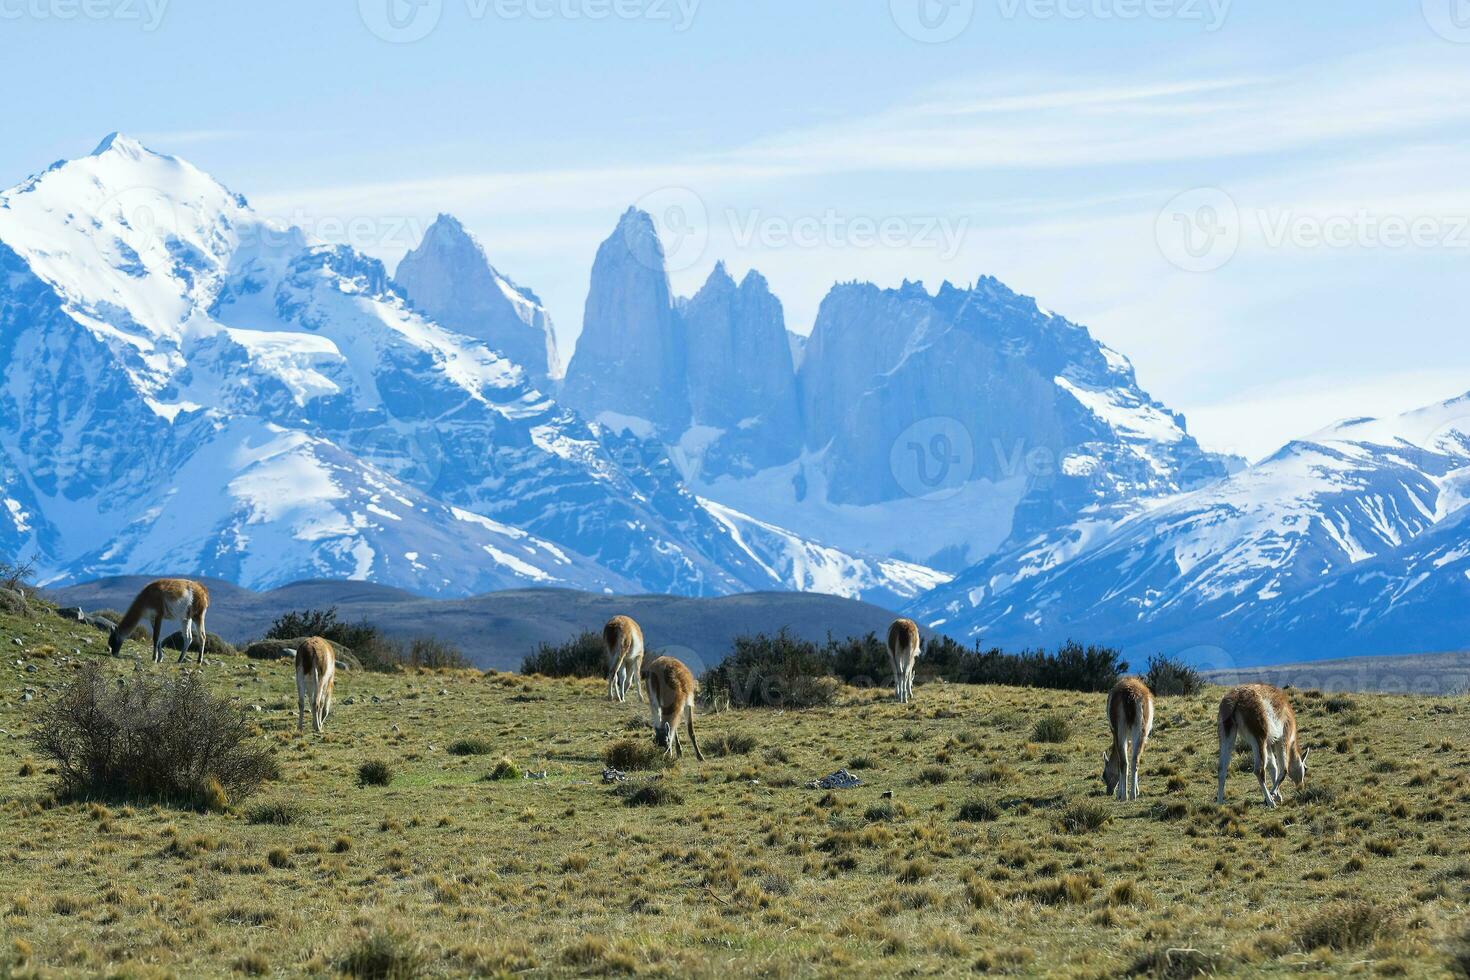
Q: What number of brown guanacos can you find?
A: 7